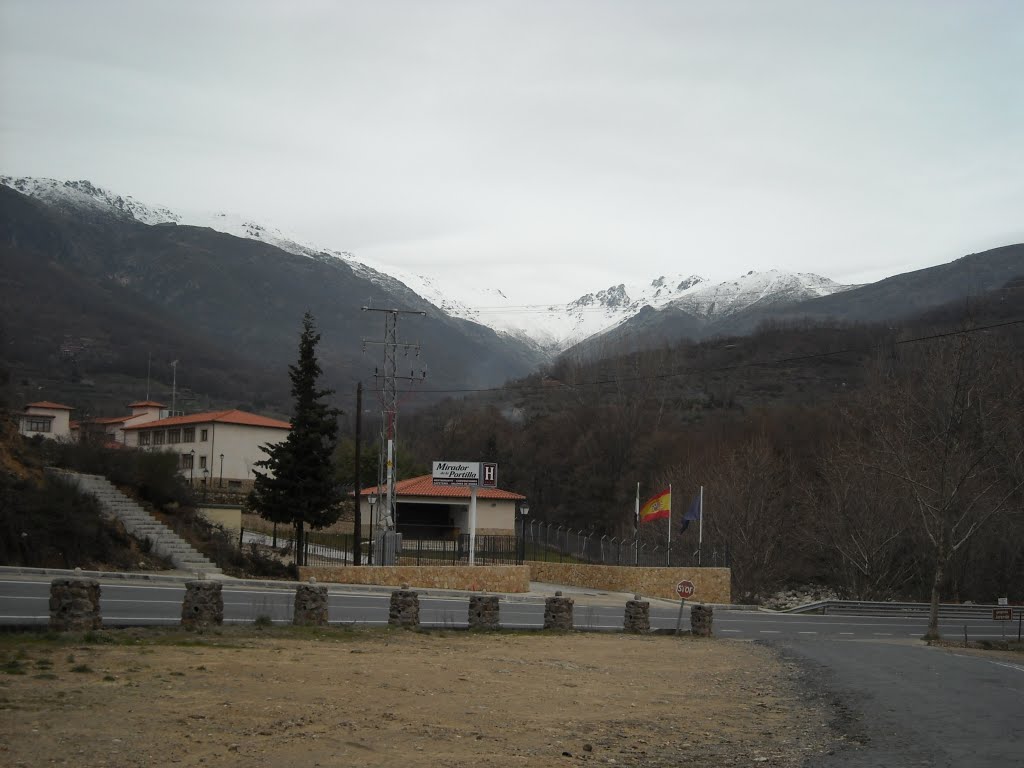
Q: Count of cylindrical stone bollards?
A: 8